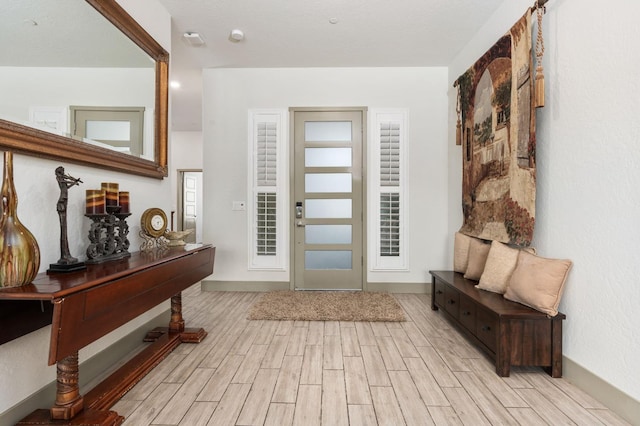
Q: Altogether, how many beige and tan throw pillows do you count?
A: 4